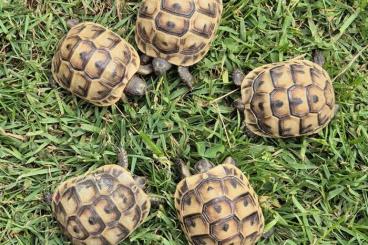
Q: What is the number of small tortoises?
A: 5